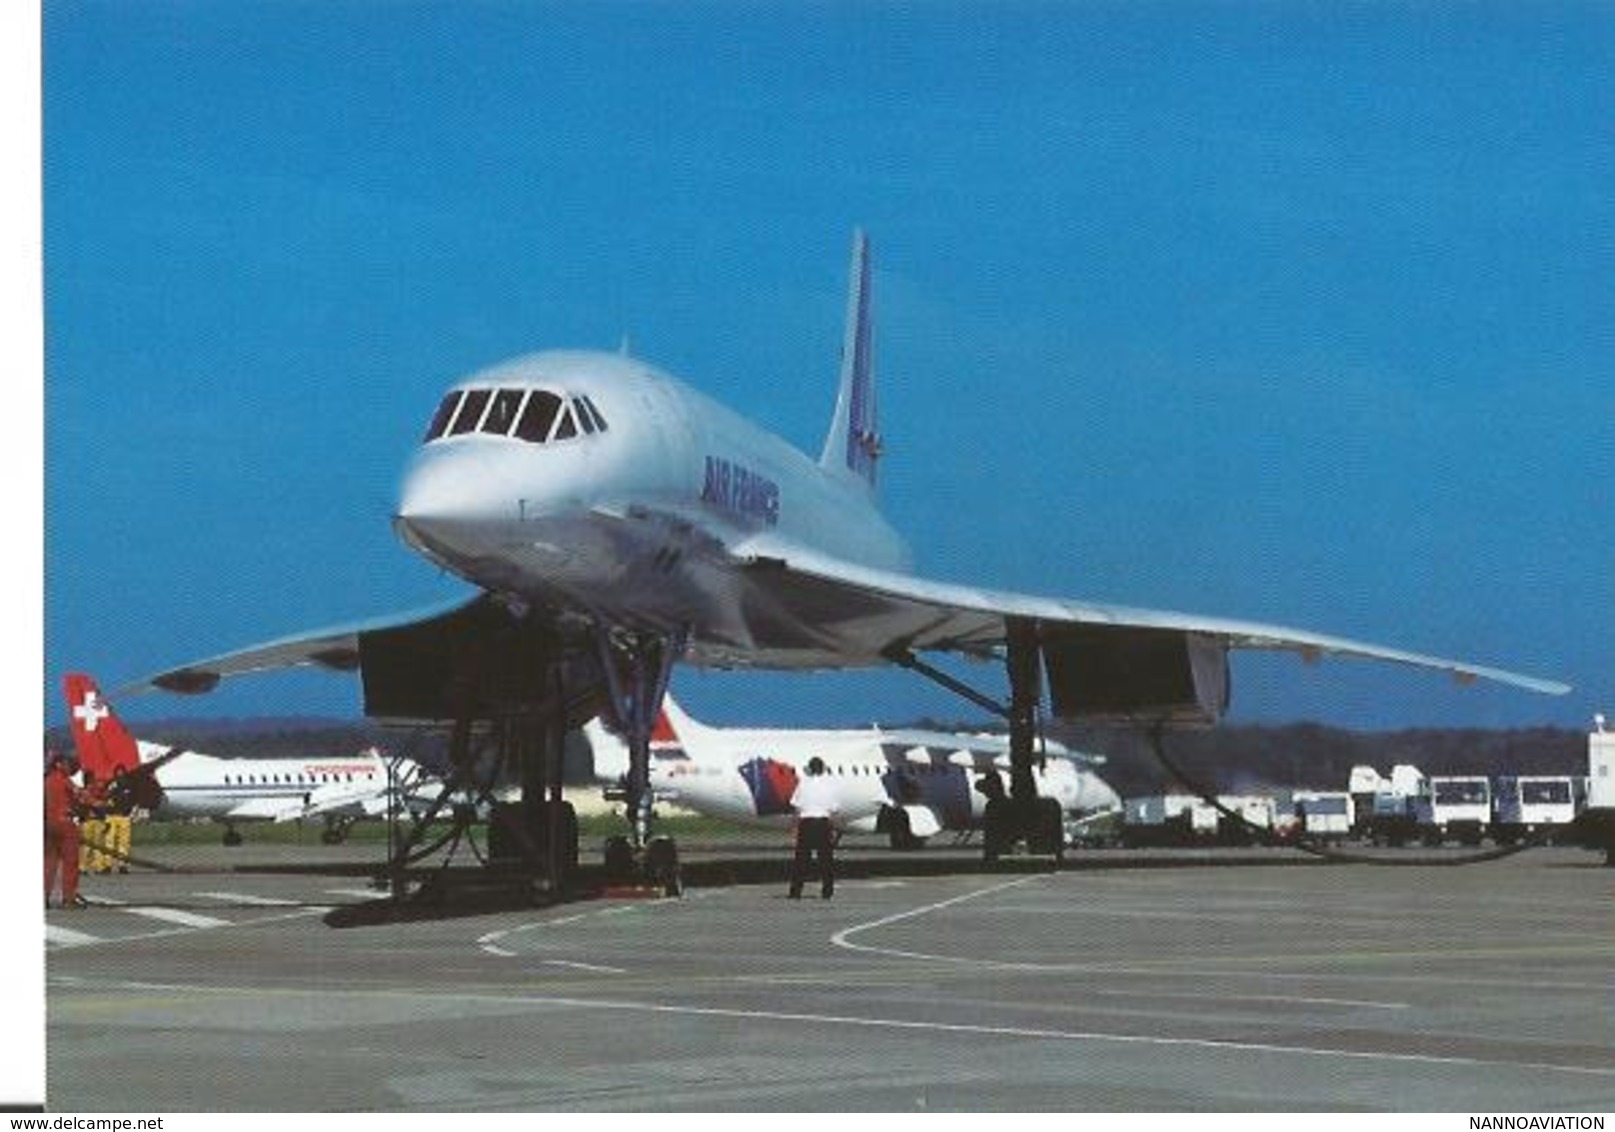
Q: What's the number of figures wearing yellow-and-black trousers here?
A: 2